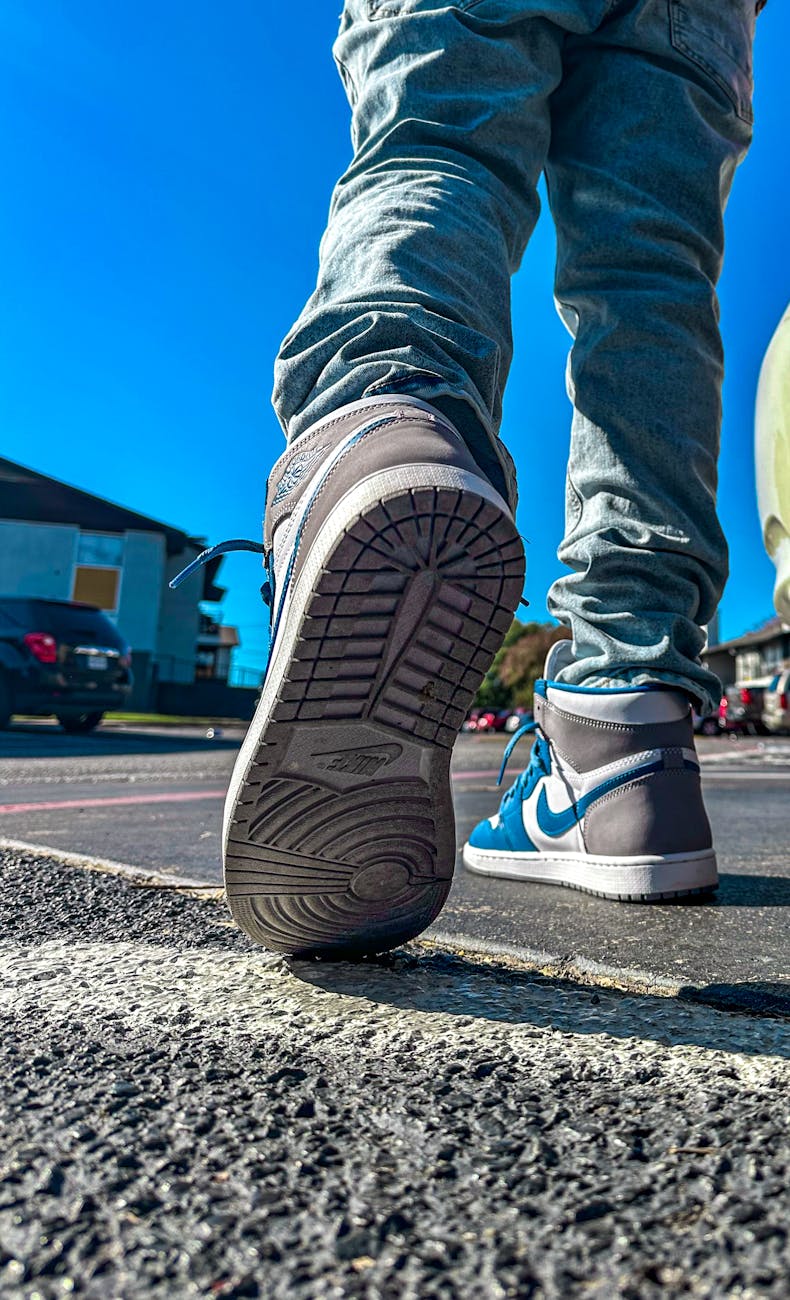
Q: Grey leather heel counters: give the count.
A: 2